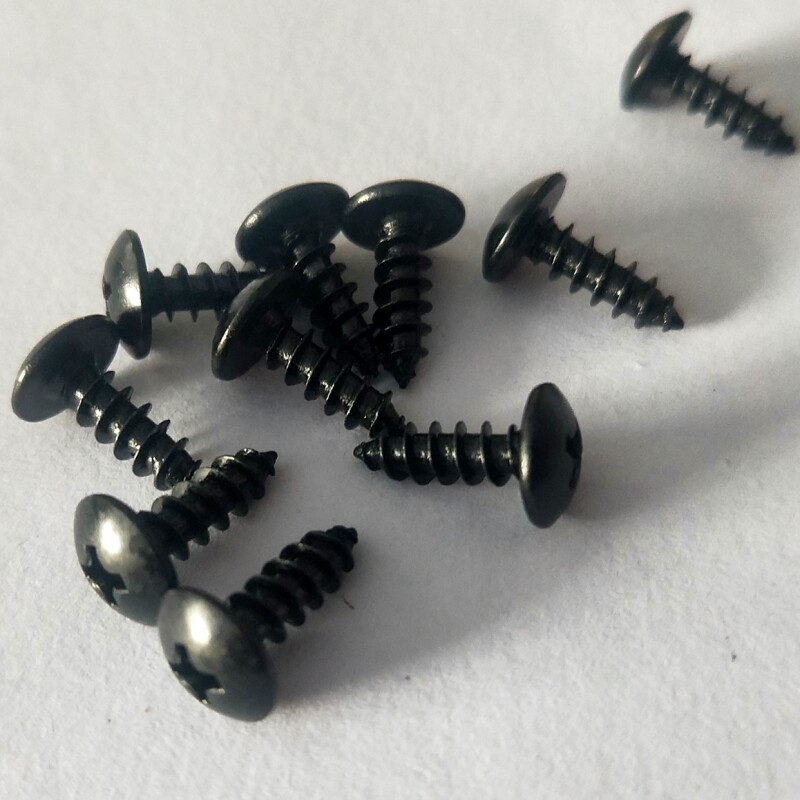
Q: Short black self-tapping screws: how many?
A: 10